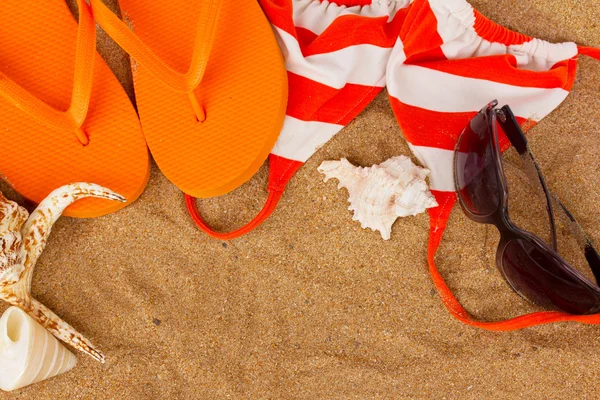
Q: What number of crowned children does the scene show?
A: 0